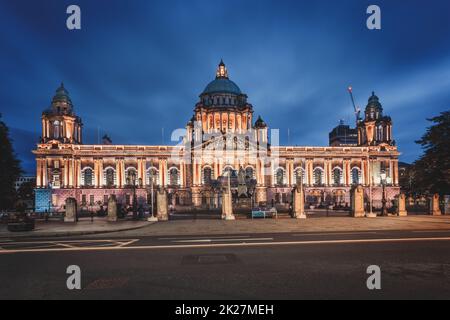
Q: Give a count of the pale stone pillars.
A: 8